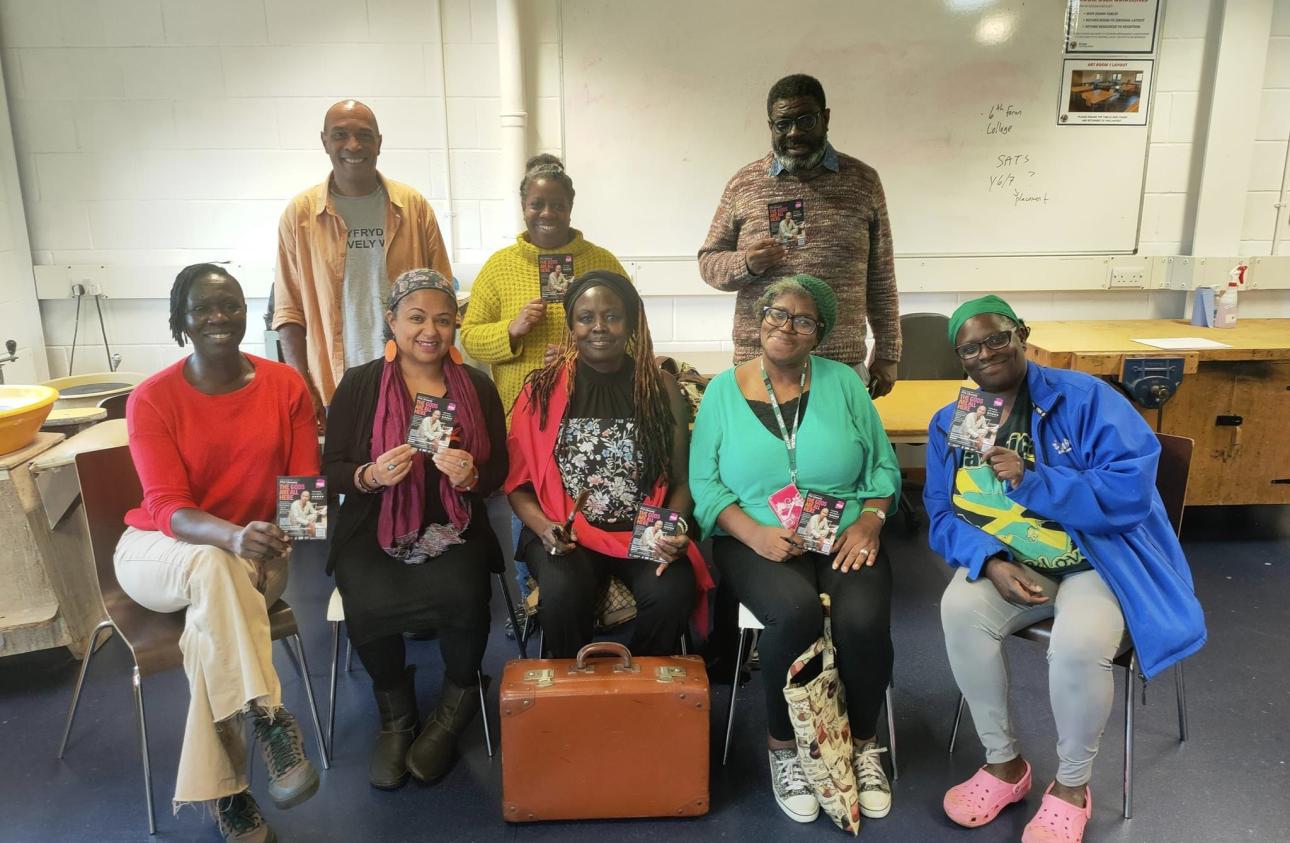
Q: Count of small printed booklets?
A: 7